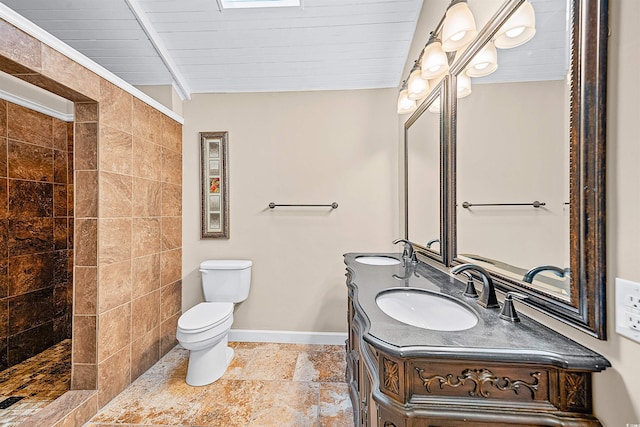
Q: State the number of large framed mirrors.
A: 2